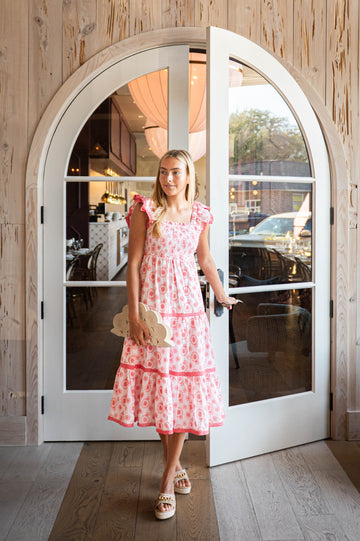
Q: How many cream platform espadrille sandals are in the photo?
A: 2